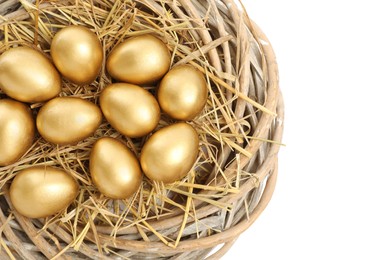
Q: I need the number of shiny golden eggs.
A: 10